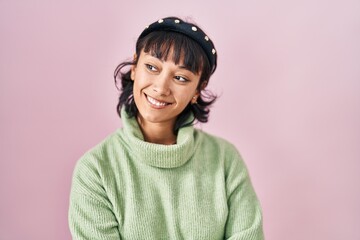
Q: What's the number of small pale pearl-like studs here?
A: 6